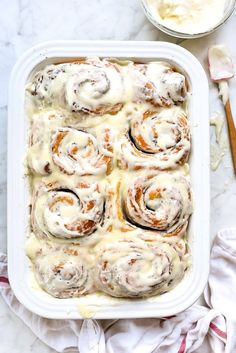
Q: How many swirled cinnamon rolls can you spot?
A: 8